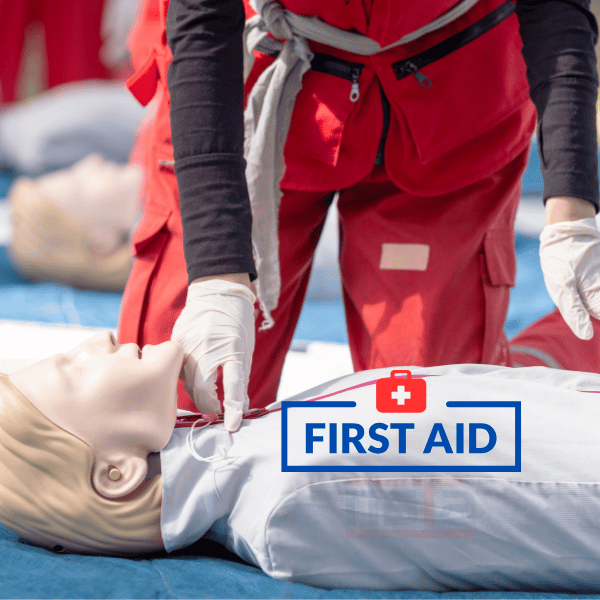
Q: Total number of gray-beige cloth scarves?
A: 1